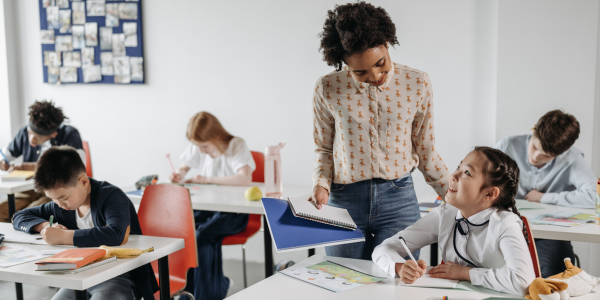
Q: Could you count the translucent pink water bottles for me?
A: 1